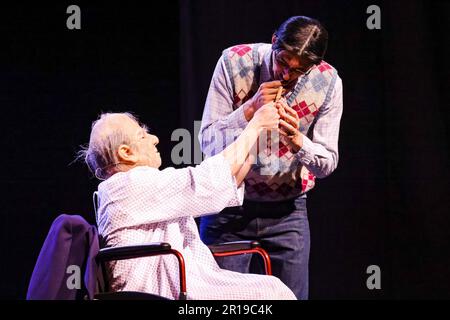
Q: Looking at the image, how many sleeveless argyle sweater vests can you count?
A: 1